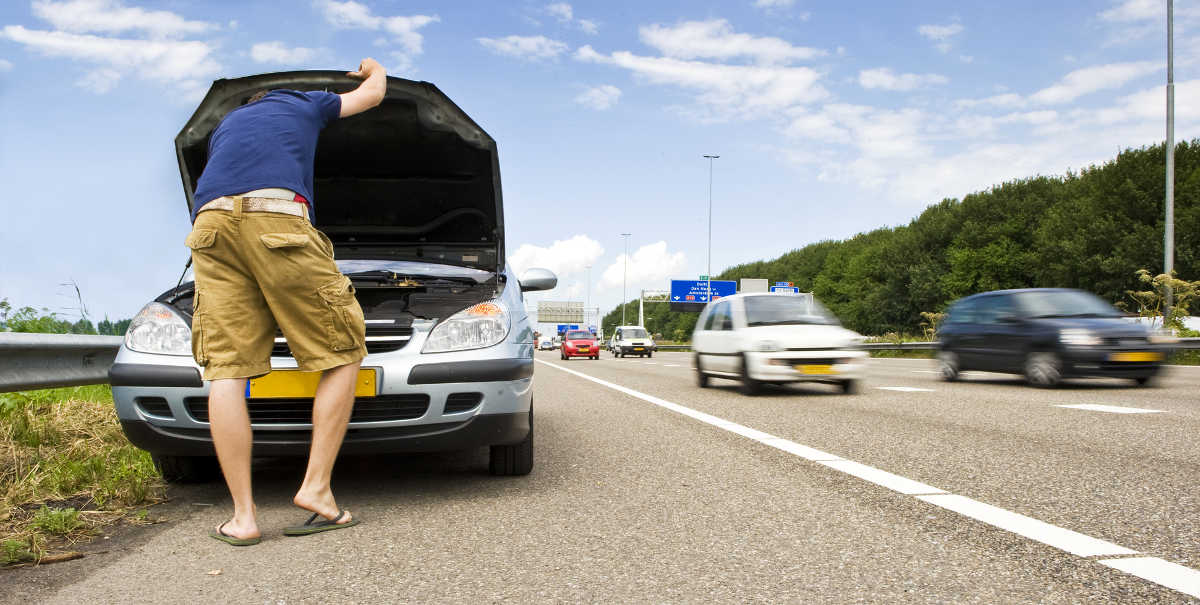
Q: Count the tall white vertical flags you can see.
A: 0